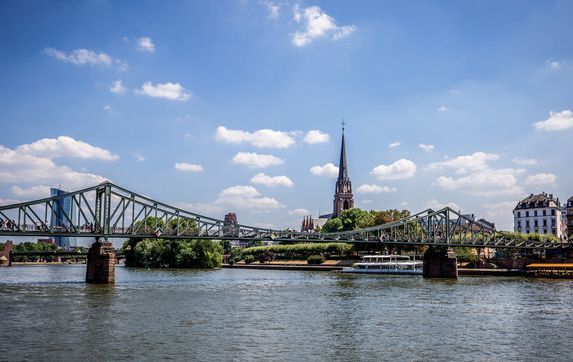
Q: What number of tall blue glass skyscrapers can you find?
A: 1